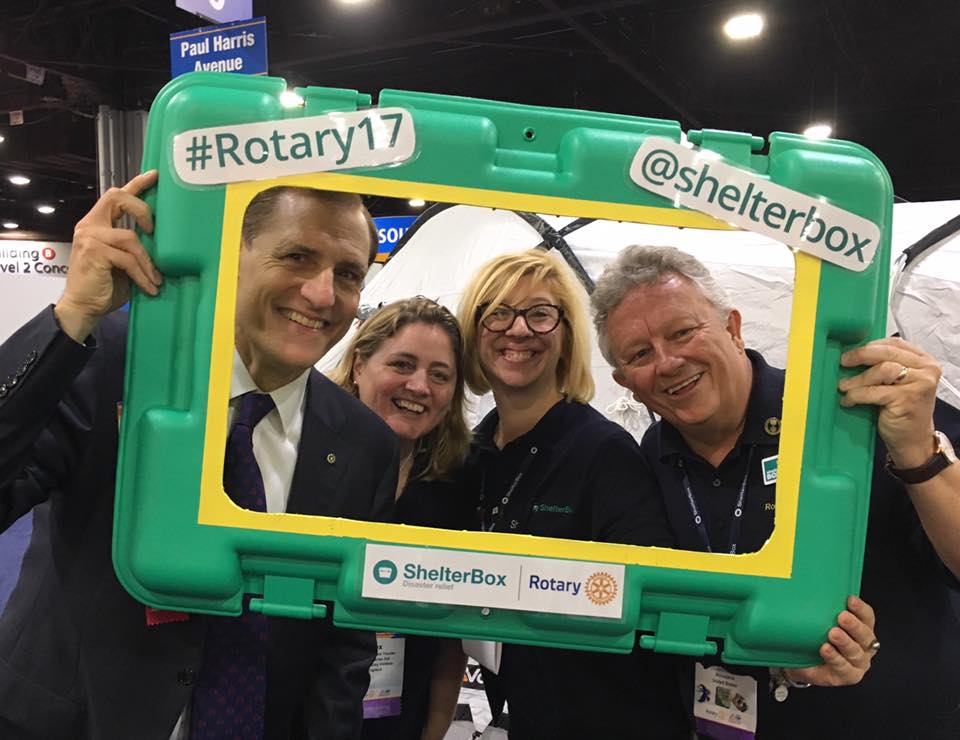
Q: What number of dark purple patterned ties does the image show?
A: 1